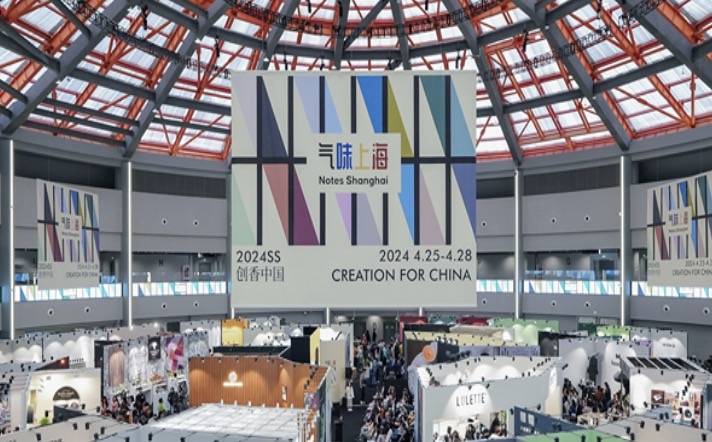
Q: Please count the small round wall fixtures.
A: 14